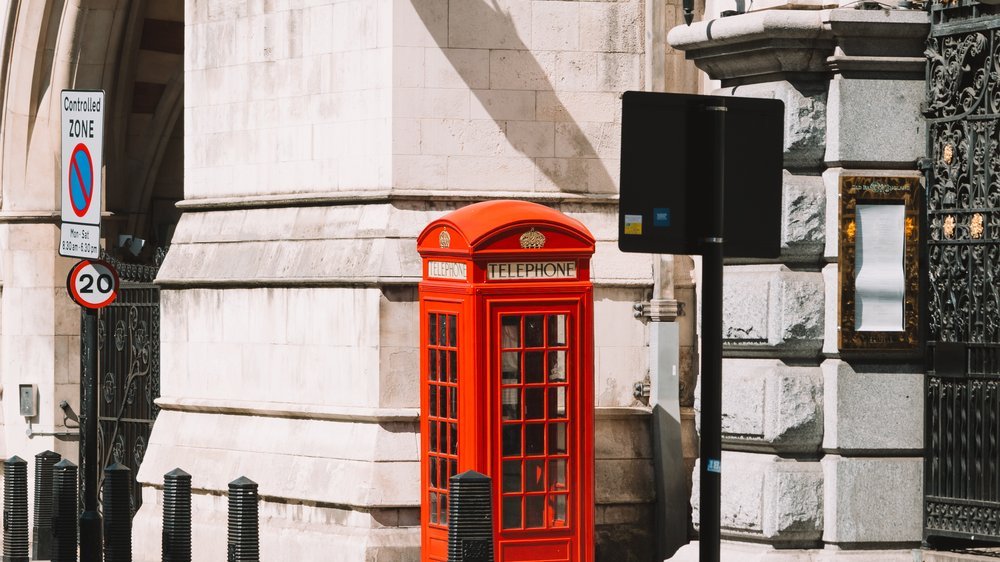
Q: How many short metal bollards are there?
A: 7